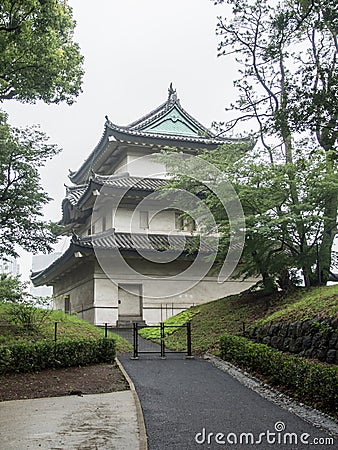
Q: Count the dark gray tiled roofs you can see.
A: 3